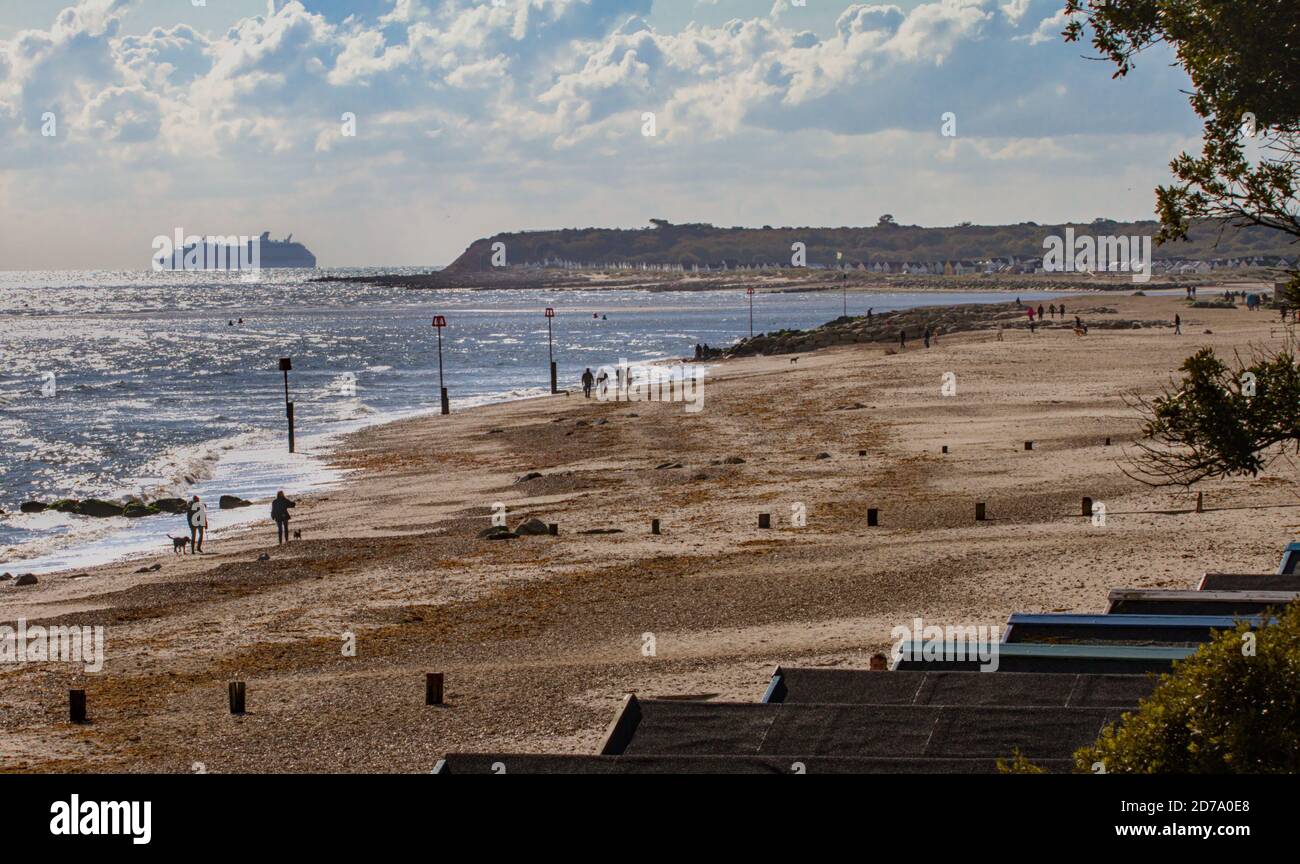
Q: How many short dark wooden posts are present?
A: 14